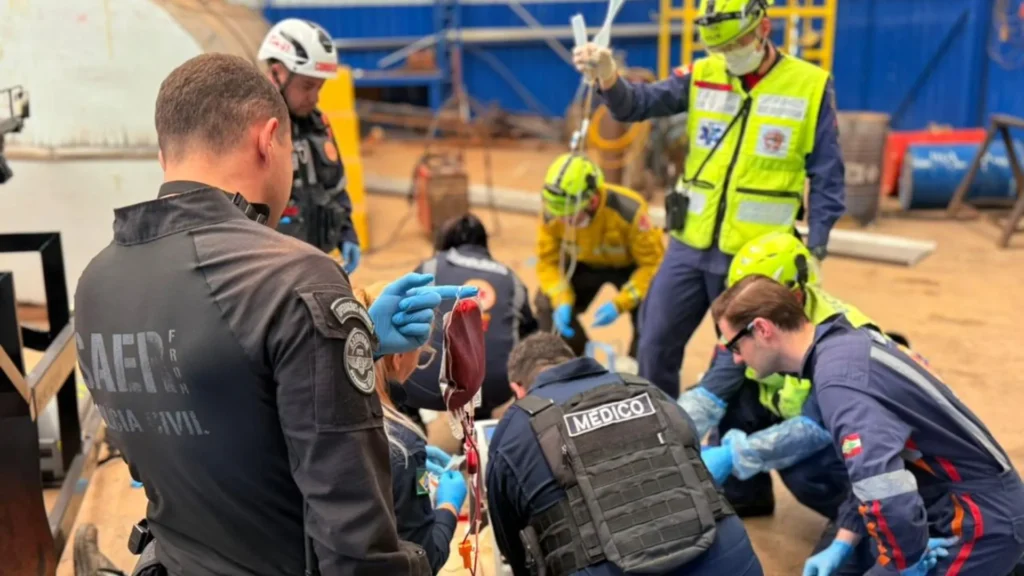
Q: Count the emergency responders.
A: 9